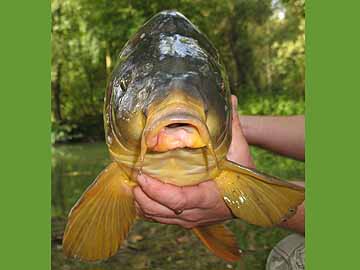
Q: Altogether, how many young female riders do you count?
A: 0